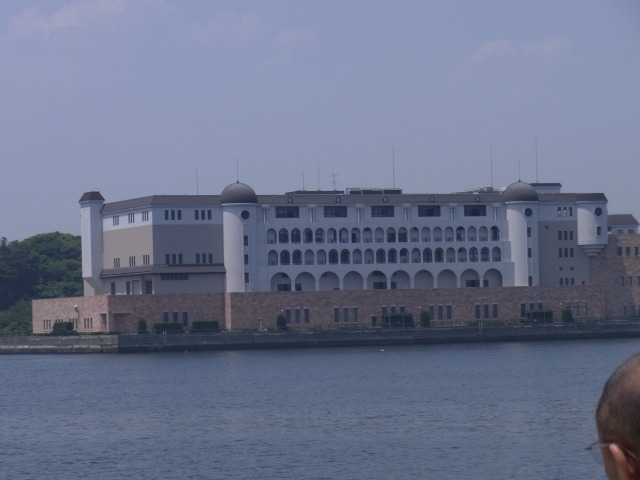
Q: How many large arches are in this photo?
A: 10